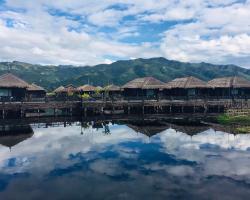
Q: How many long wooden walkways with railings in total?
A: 1